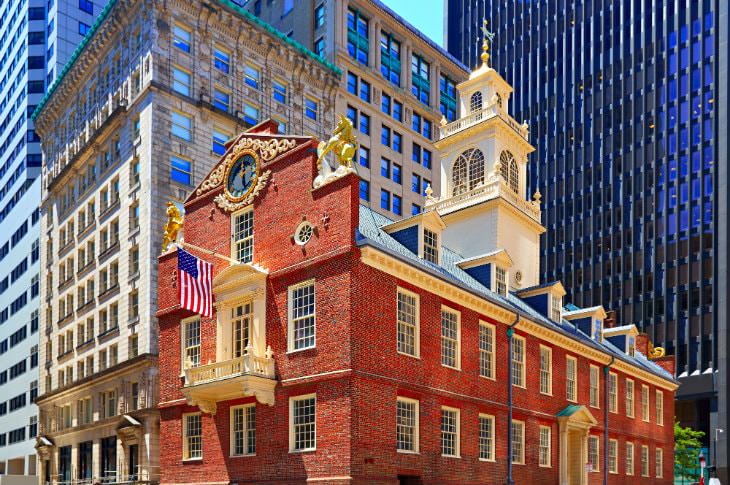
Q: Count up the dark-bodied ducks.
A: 0